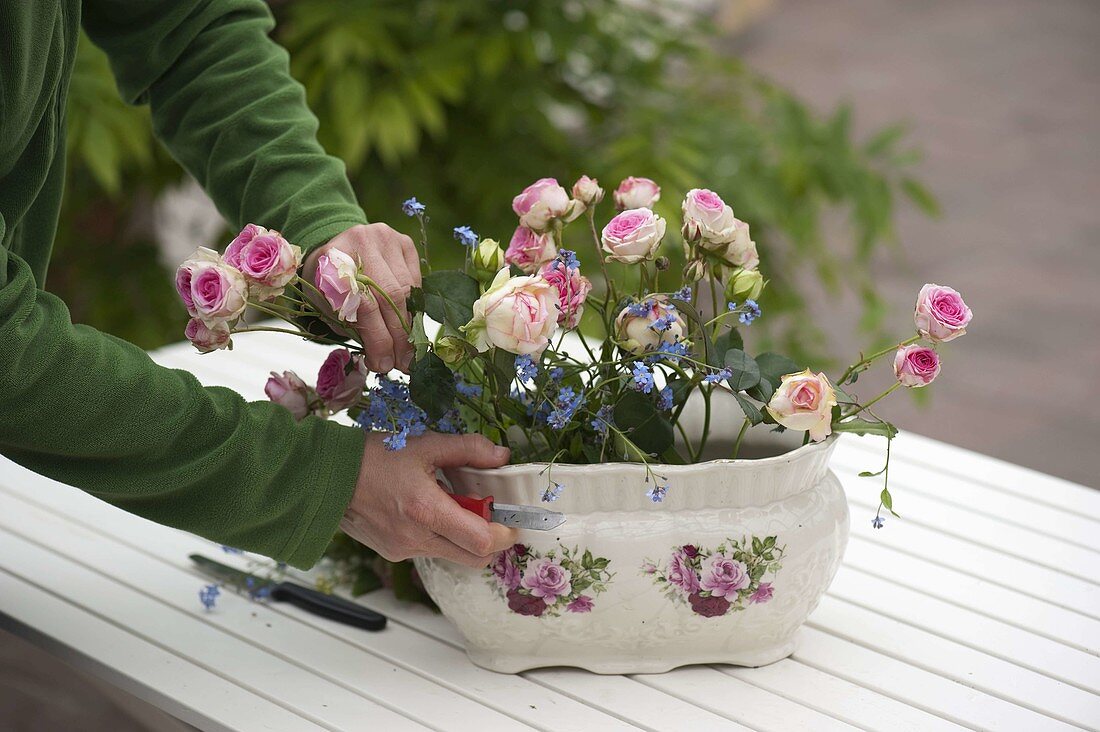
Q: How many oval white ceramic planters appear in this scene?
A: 1